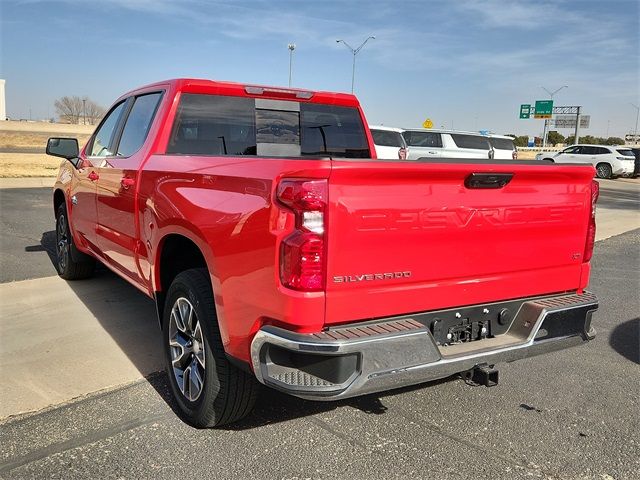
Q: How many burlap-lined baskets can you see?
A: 0